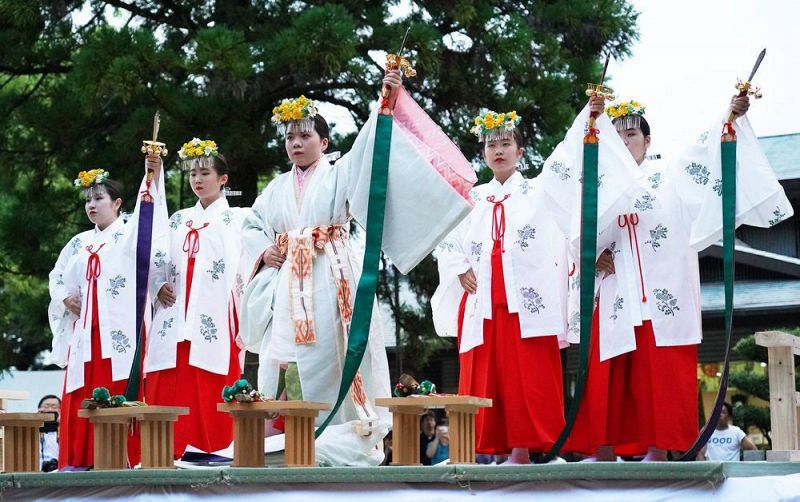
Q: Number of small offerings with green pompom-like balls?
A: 3